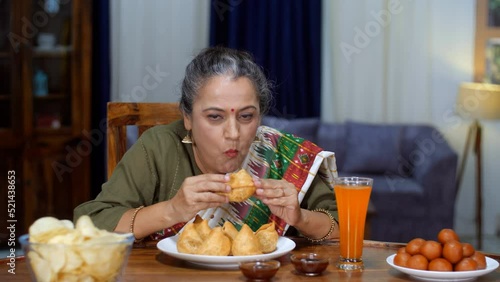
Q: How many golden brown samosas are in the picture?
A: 7